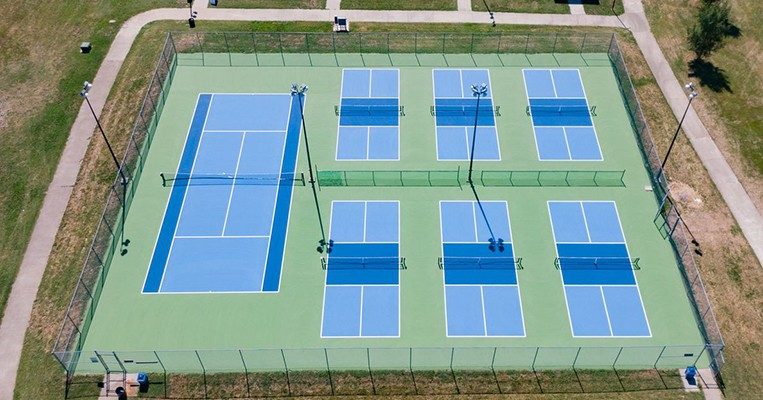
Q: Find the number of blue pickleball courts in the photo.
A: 6